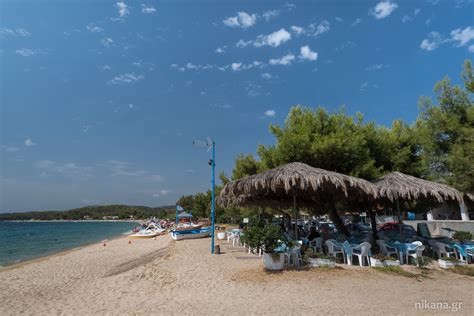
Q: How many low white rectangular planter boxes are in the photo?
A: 3